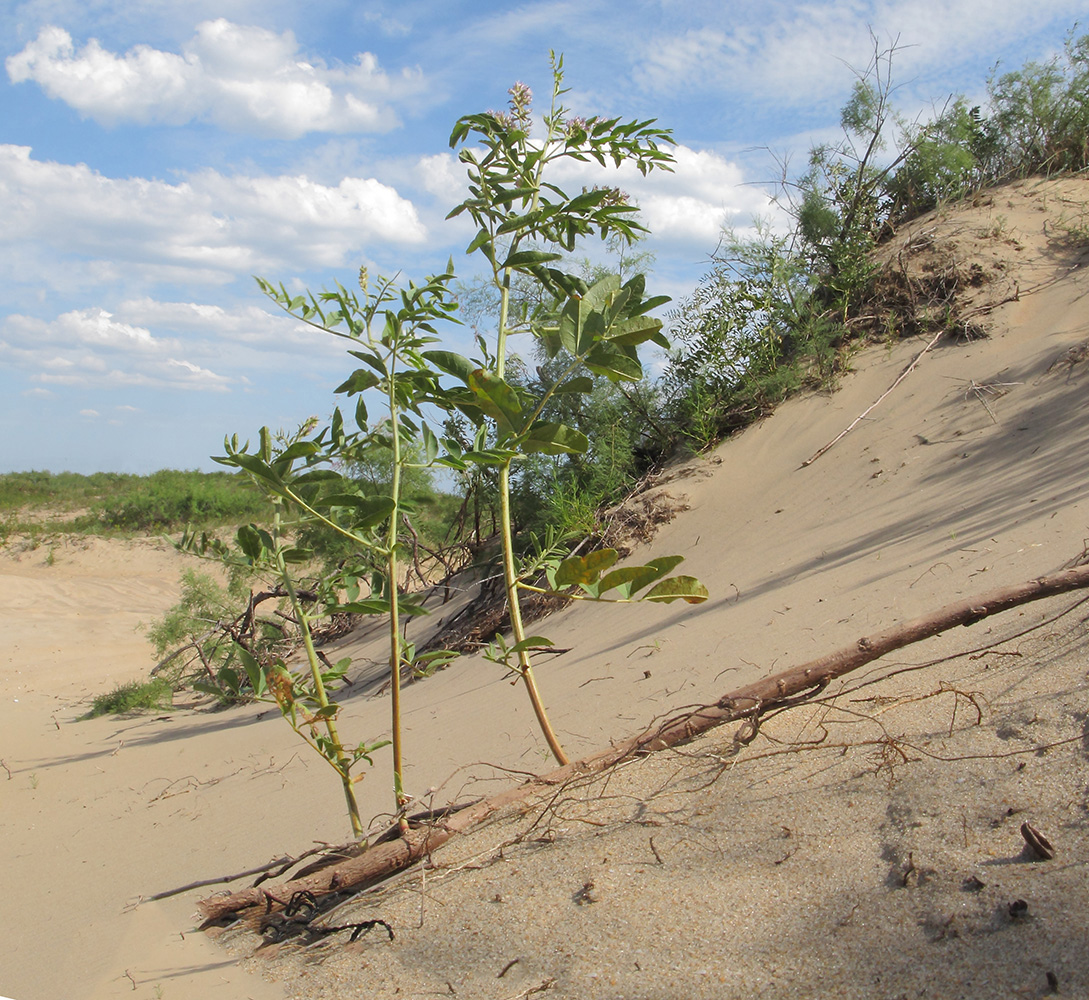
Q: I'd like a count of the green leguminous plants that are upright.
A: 3